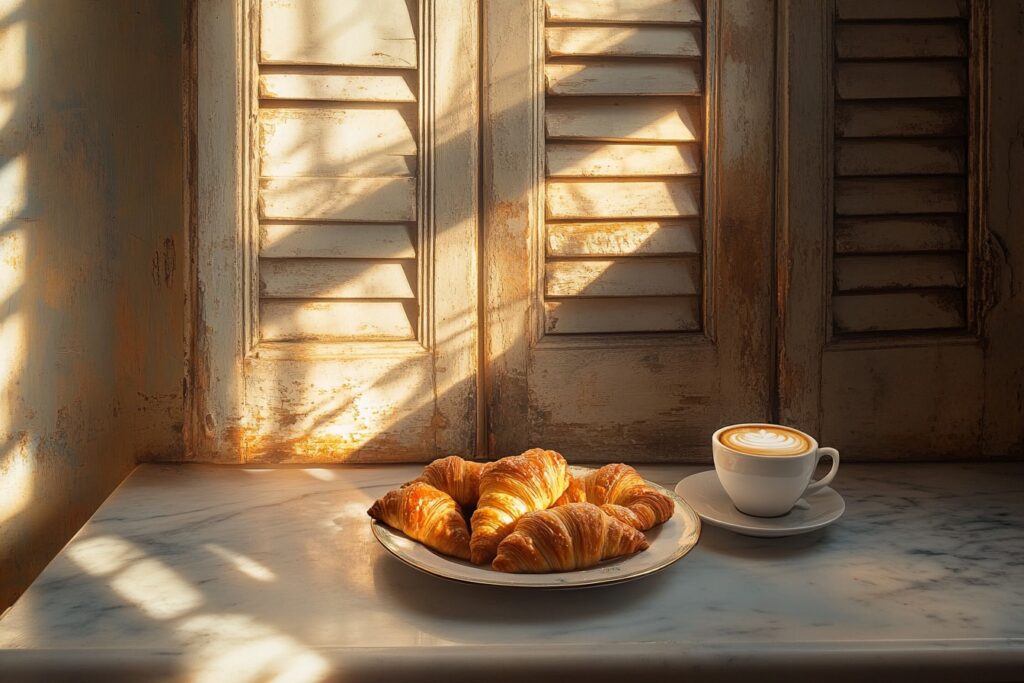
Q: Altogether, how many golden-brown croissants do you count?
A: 5